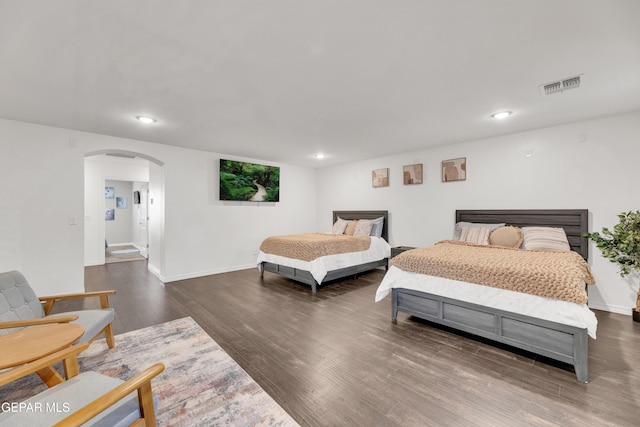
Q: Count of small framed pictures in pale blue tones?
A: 3